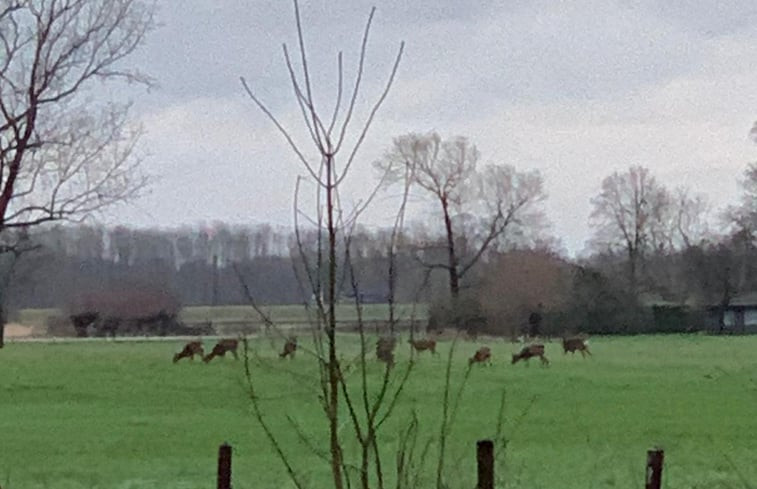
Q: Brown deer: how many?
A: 8